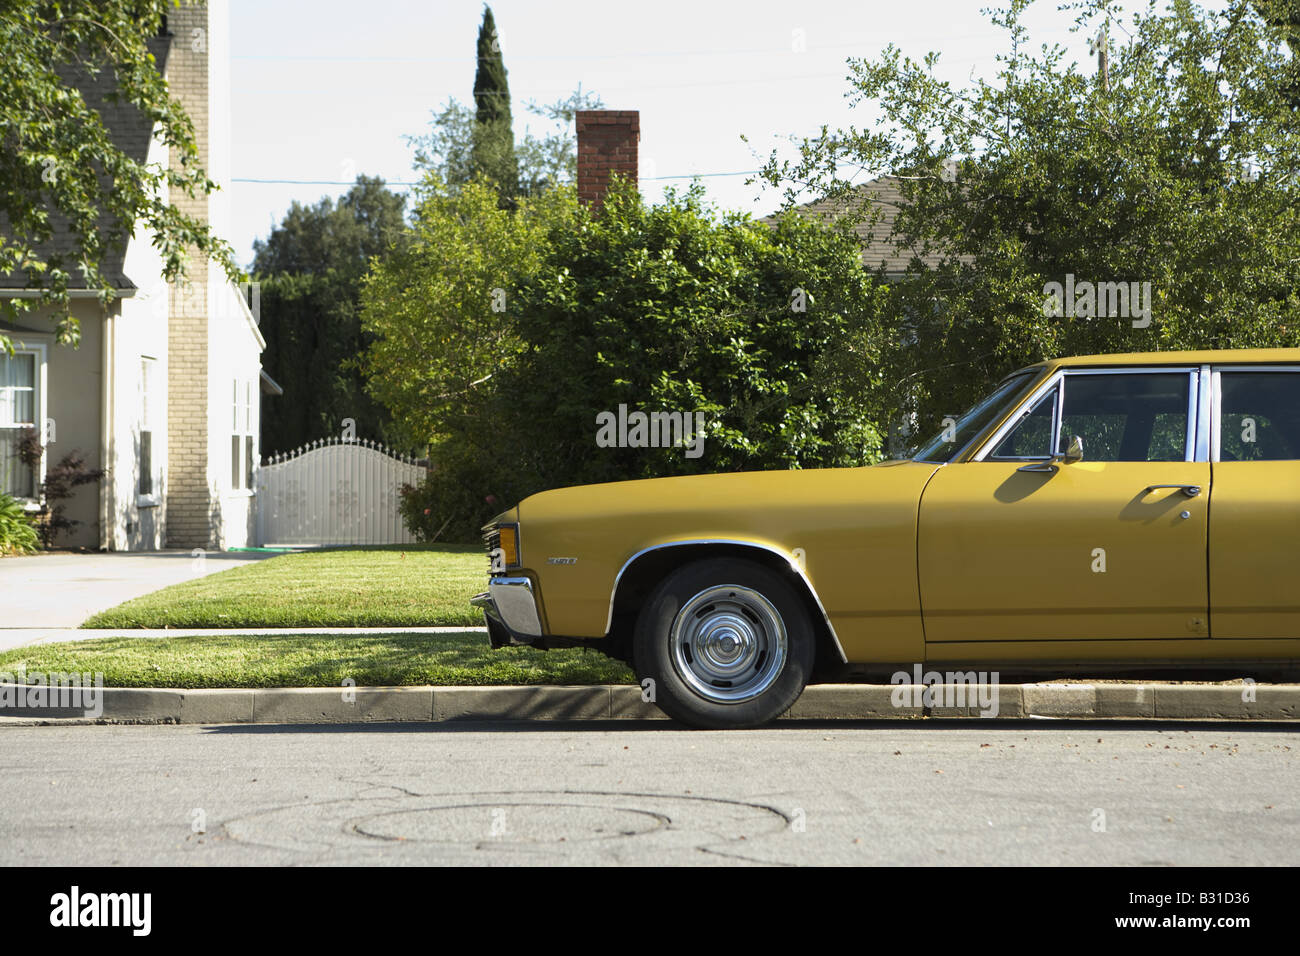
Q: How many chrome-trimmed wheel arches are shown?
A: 1